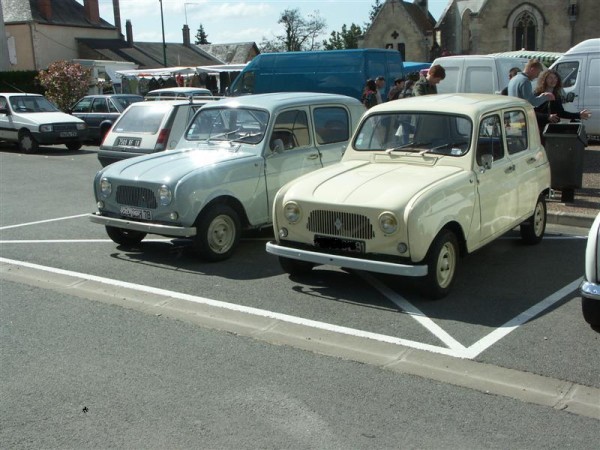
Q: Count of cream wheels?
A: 3